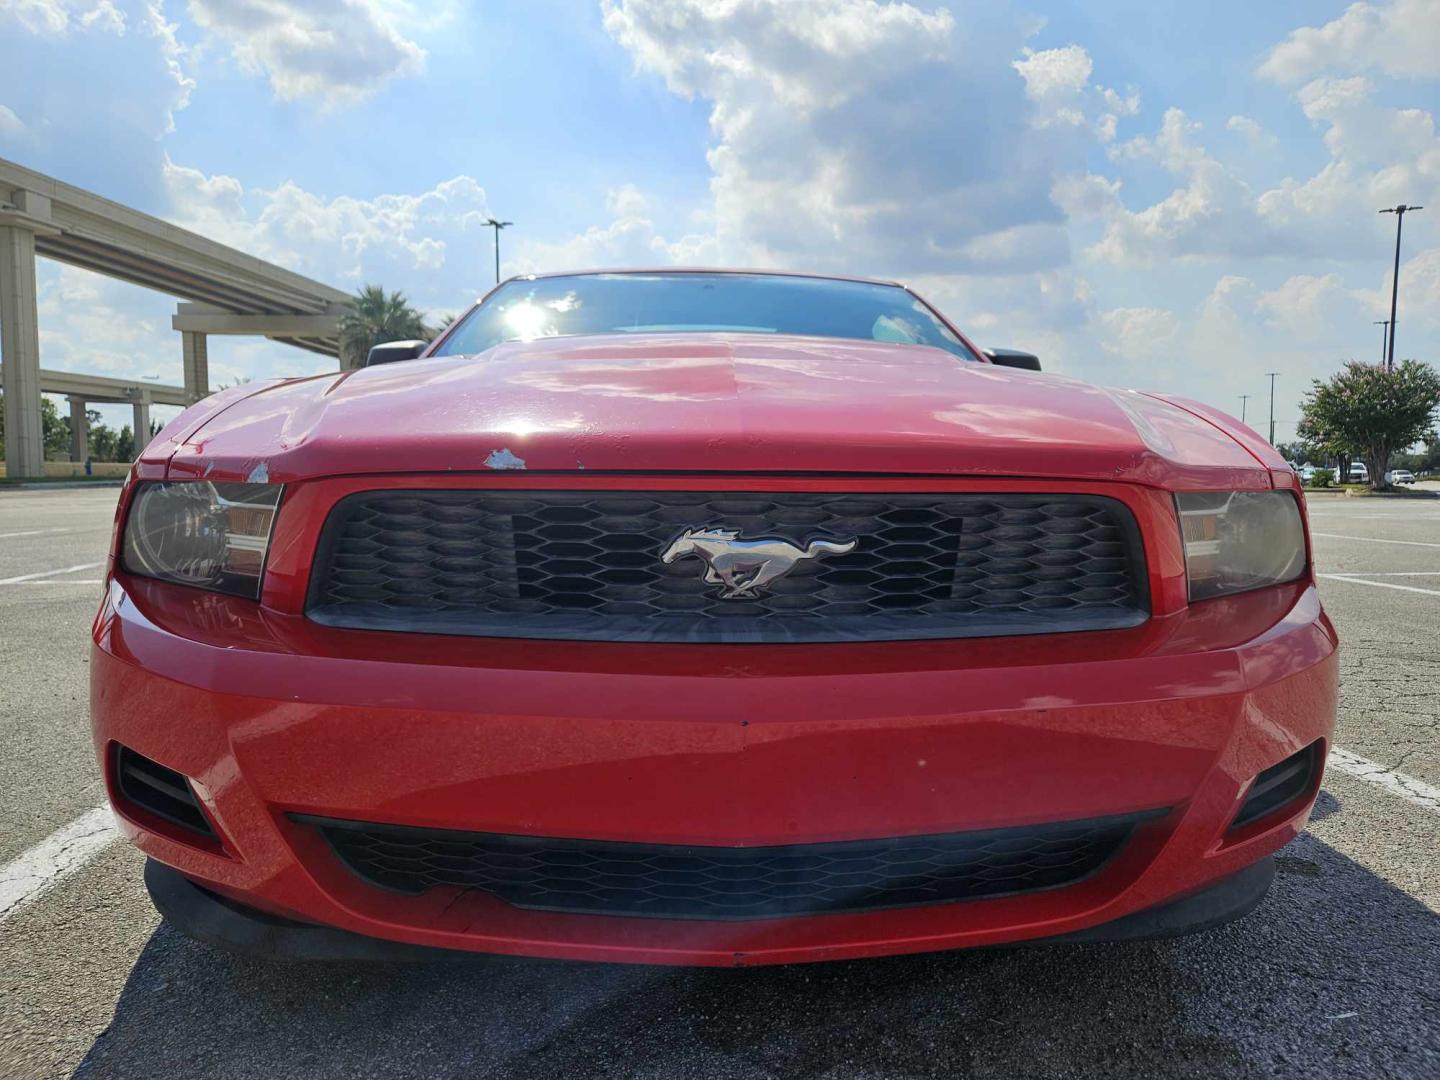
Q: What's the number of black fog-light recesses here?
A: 2